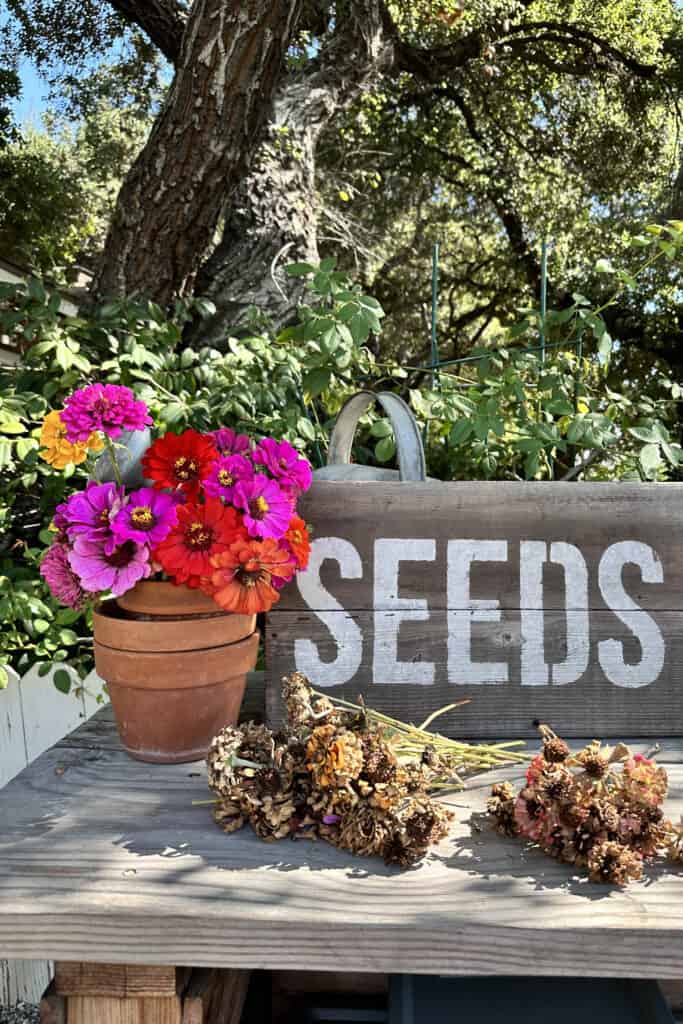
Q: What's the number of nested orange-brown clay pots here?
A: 3